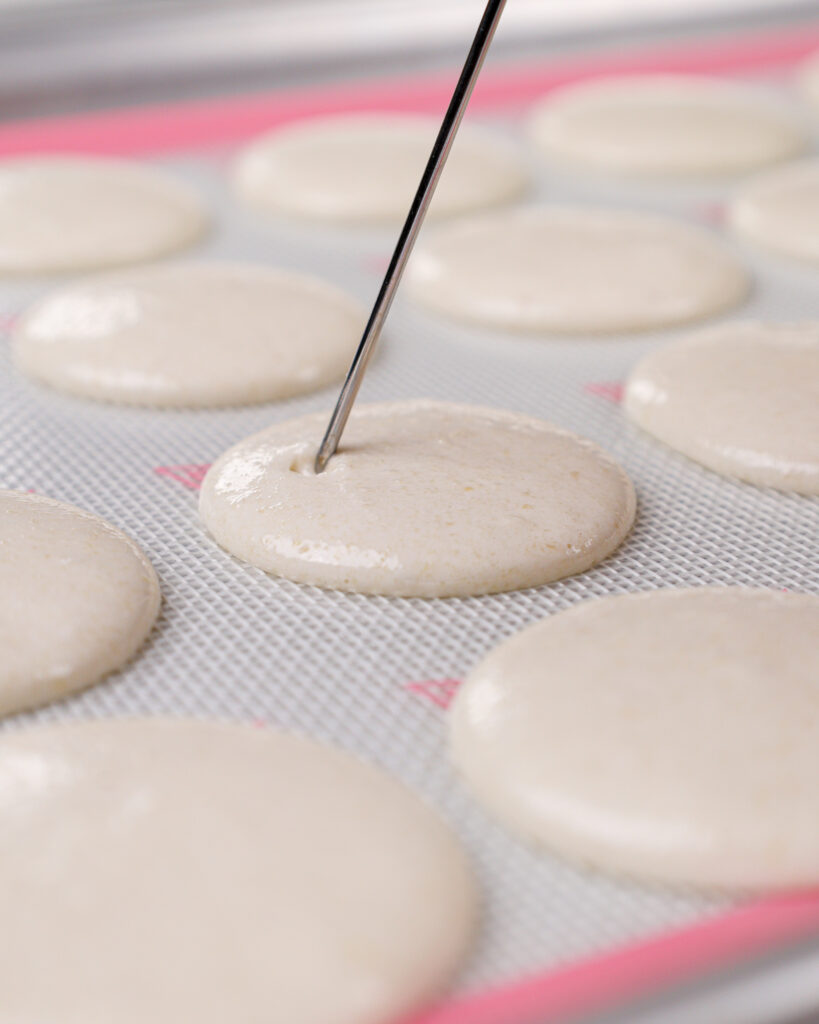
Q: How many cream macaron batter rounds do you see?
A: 12